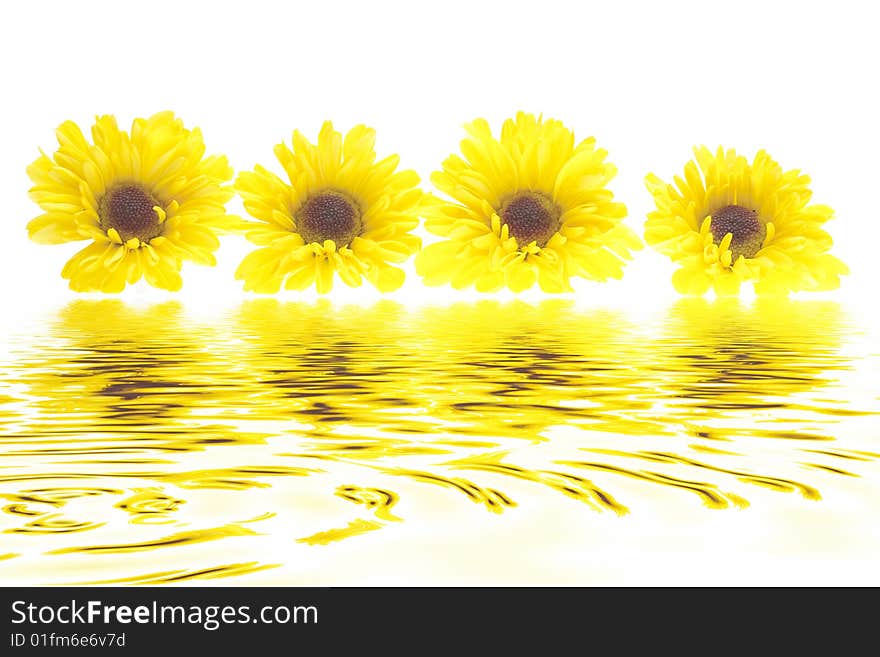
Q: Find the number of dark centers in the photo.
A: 4